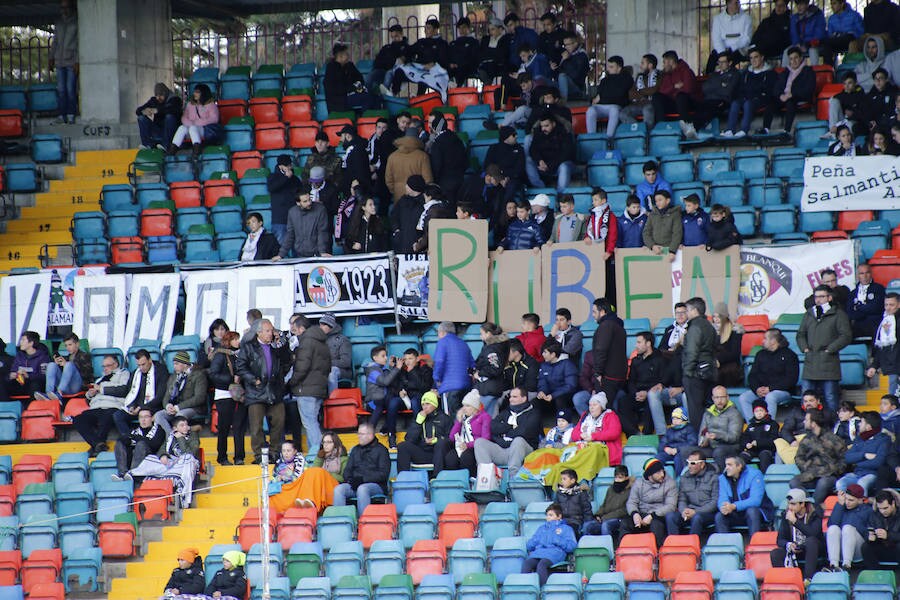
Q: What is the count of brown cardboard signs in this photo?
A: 5